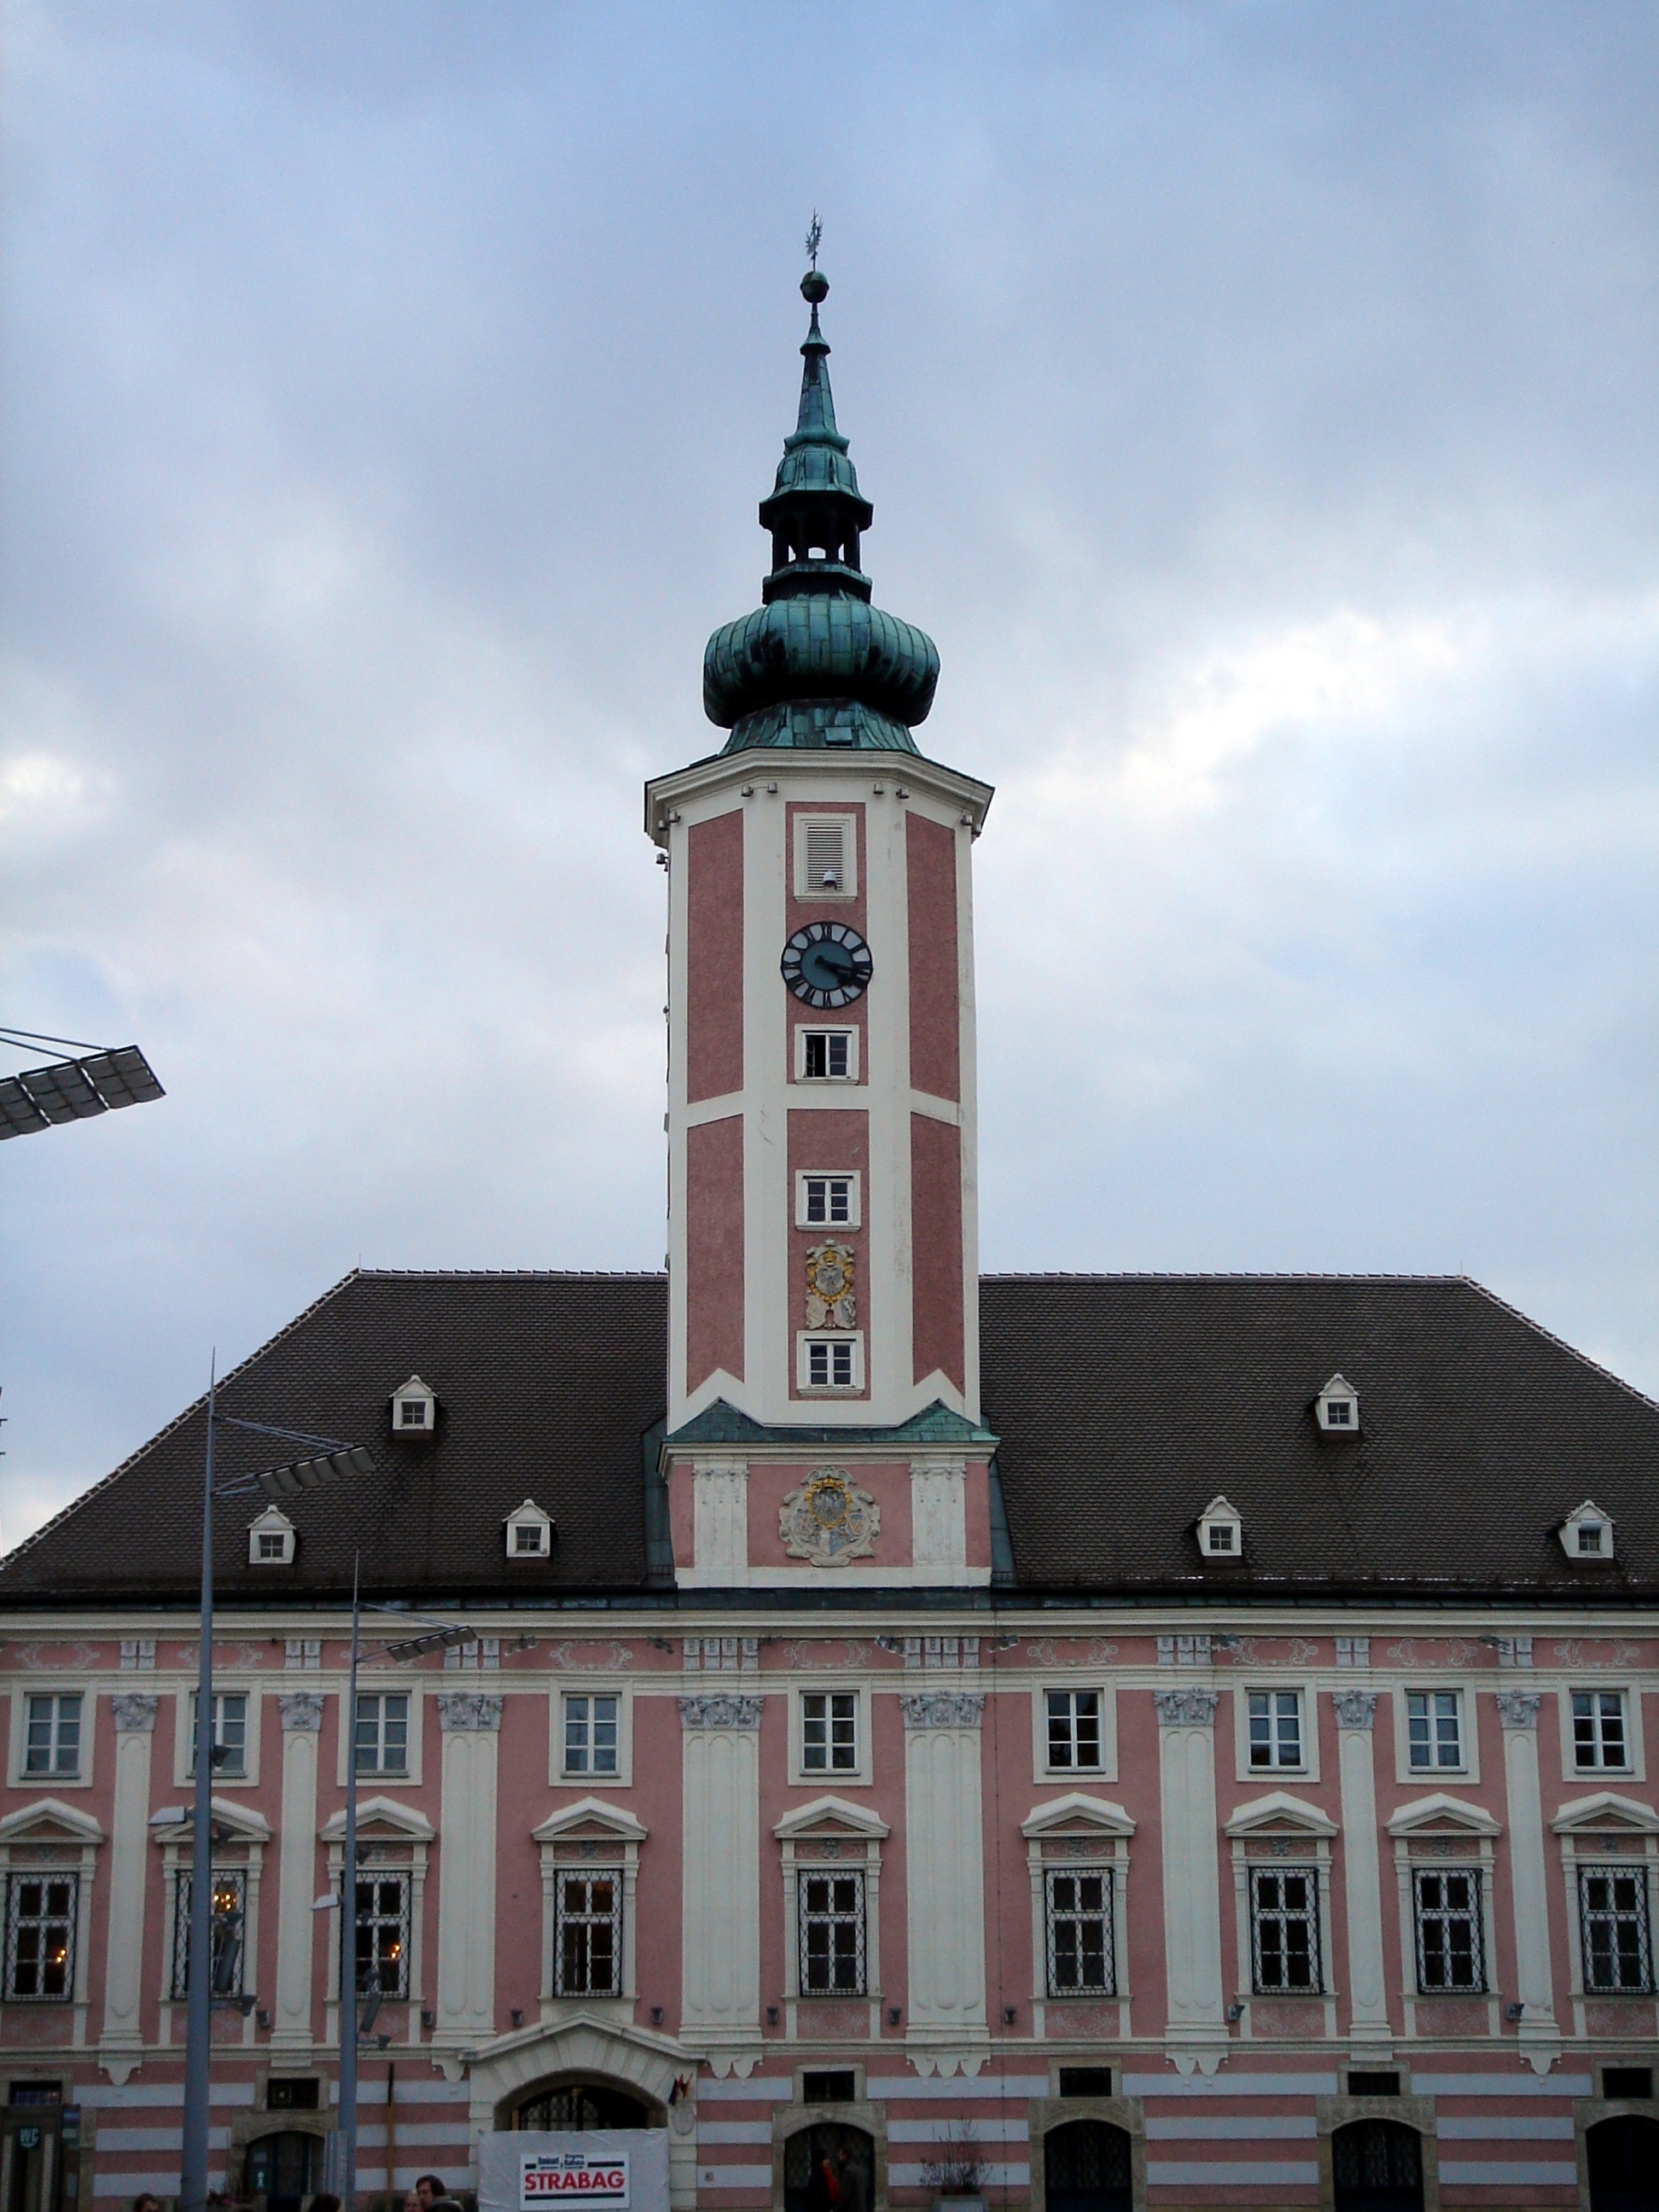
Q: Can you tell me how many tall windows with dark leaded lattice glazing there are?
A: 9